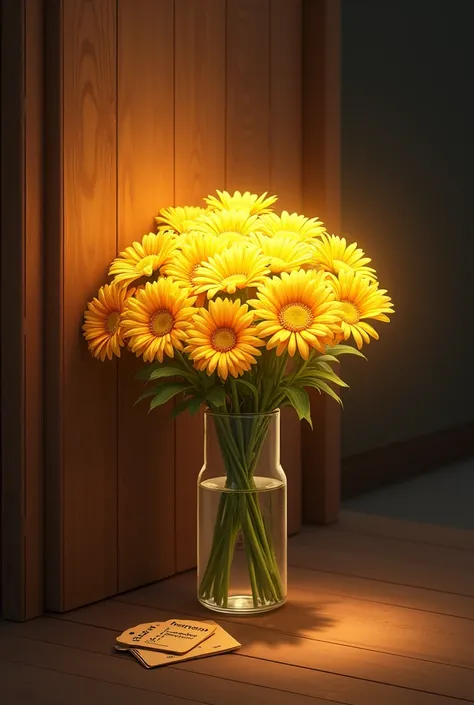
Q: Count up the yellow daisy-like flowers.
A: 14